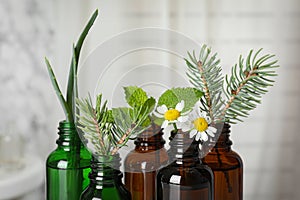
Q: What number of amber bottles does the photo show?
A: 3